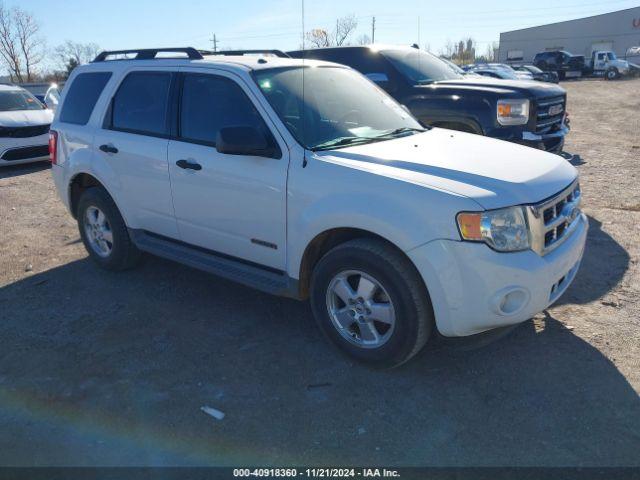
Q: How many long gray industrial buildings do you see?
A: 1